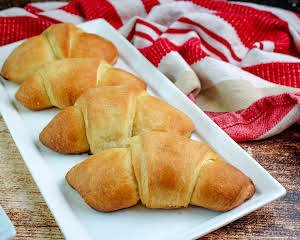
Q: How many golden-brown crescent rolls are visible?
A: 4